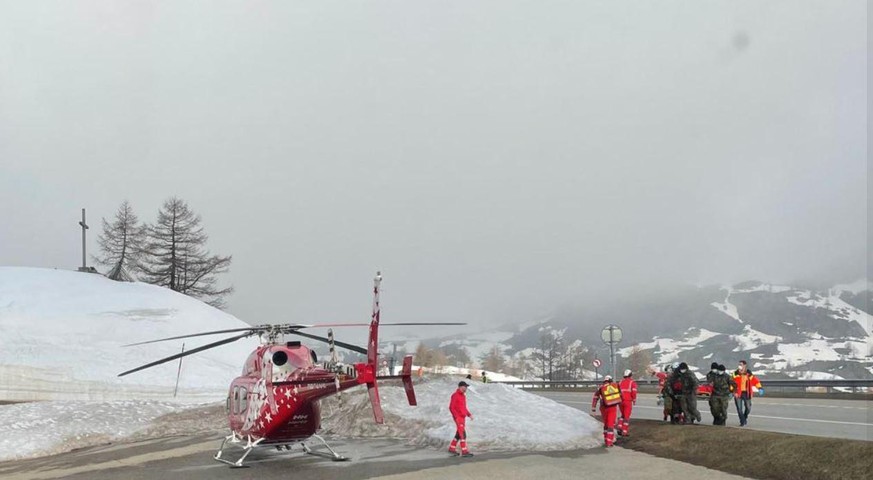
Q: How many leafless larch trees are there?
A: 2